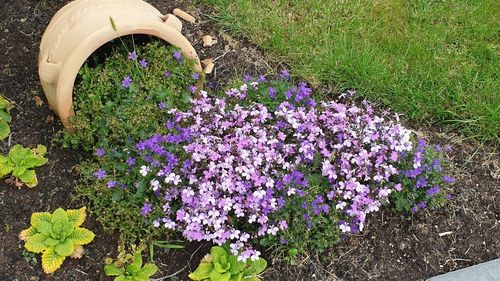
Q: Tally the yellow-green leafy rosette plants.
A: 5